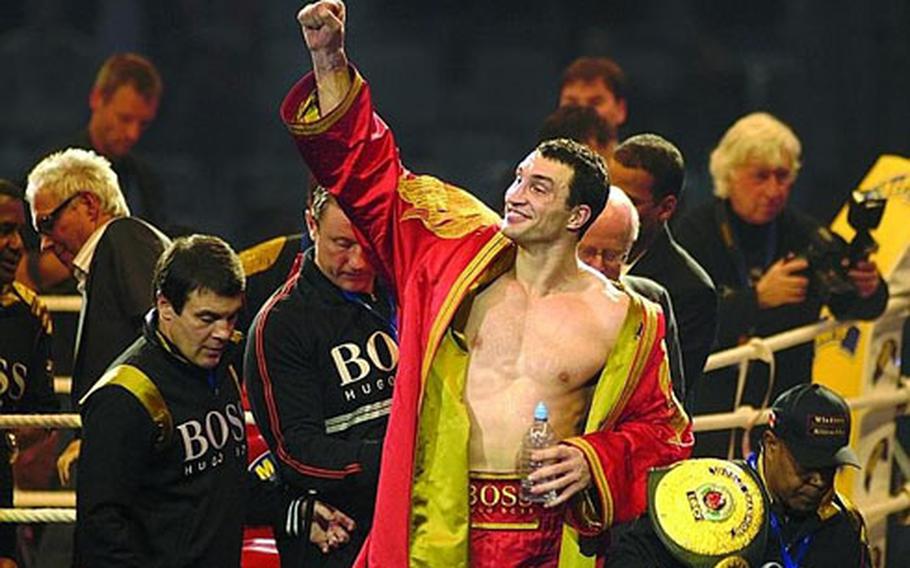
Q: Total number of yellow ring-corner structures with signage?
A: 1